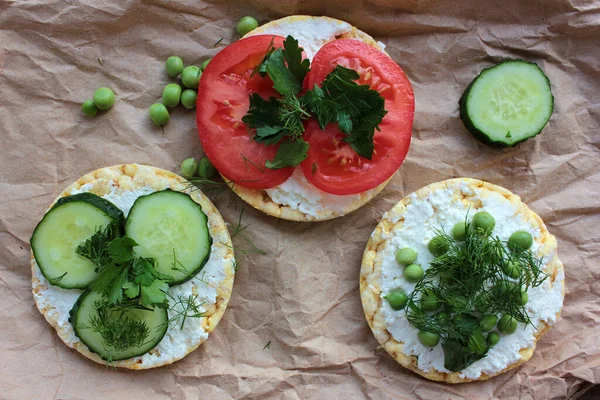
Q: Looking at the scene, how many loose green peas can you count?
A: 11